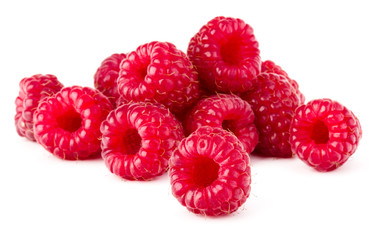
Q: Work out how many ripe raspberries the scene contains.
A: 11